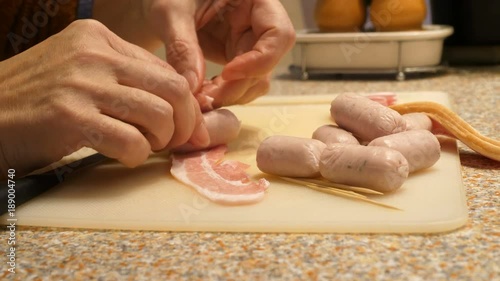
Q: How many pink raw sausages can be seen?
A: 7